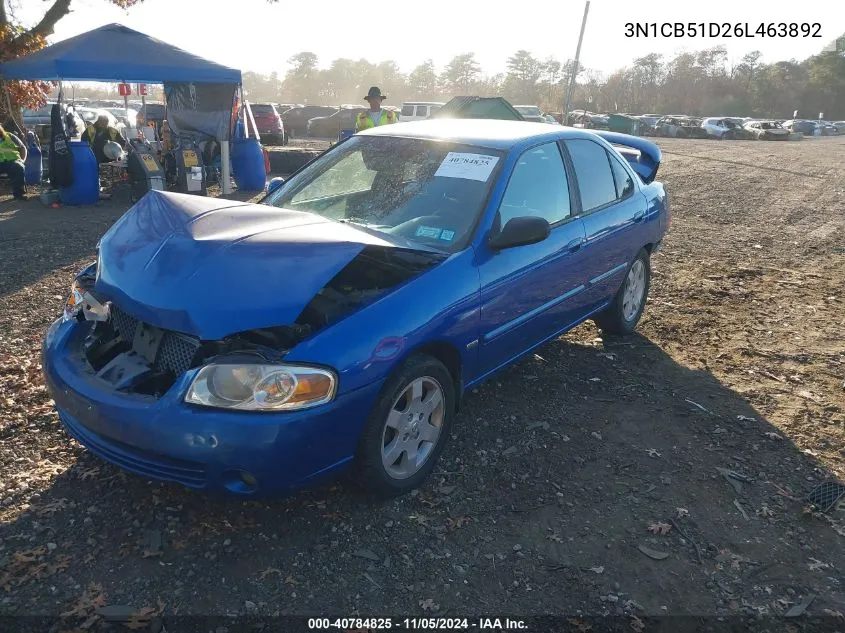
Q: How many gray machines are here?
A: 2